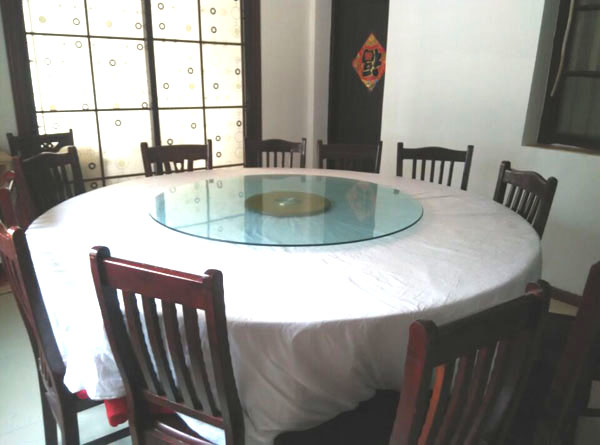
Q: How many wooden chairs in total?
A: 12